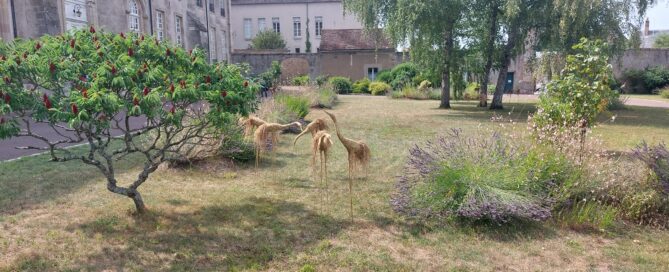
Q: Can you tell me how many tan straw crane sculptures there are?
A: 5